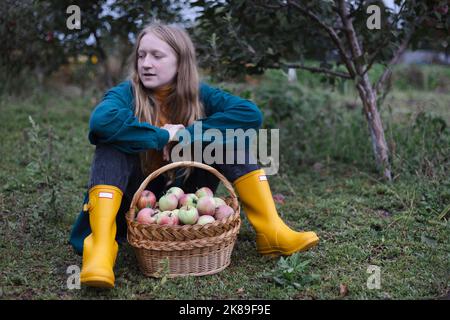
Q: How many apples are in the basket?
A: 13